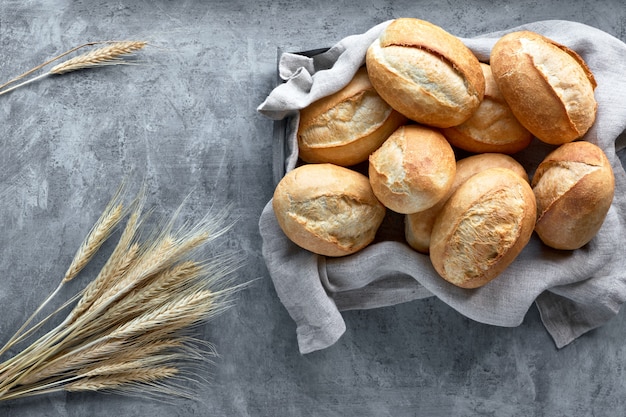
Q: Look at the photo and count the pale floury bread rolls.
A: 0